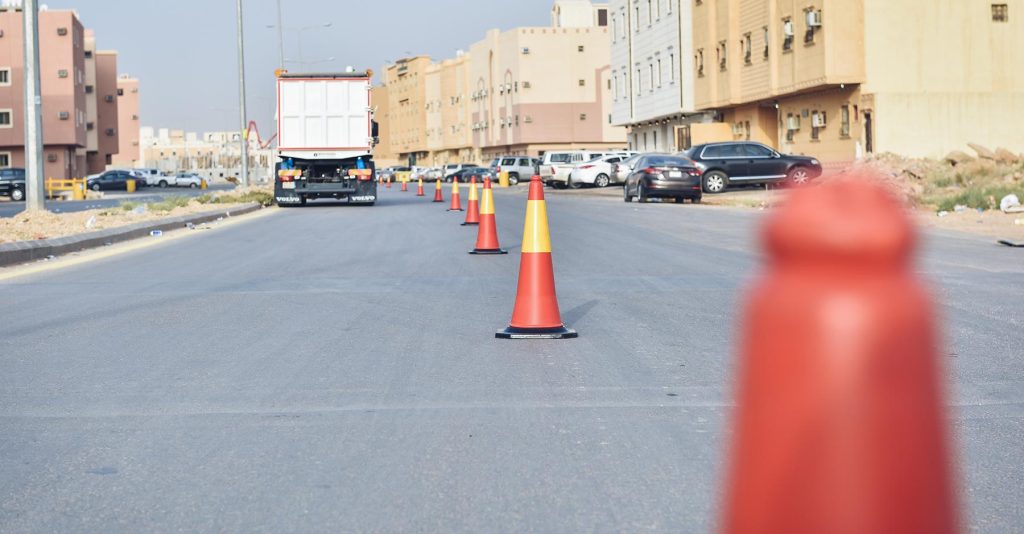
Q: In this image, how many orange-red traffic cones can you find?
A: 10